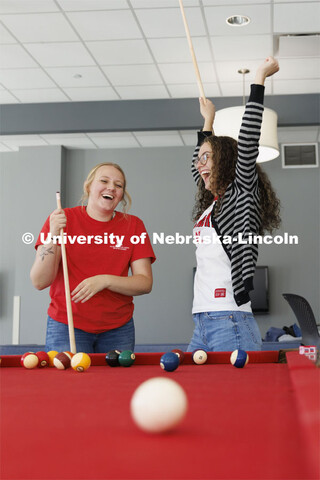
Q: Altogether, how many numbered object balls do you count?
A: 12